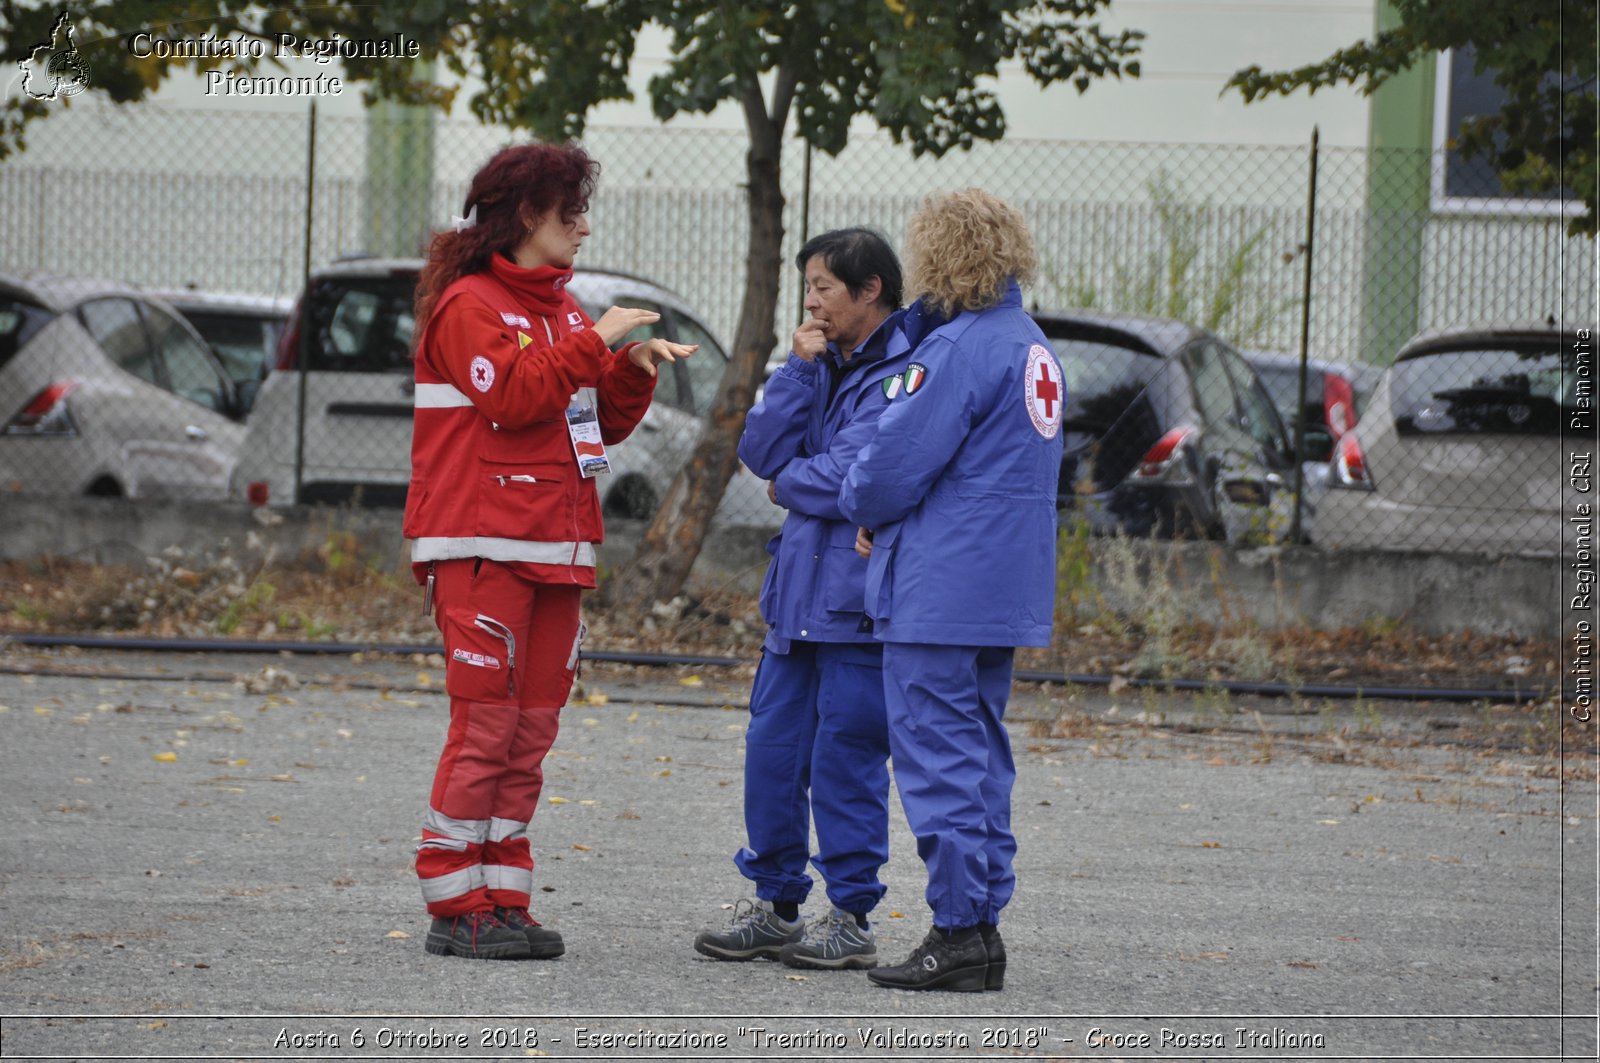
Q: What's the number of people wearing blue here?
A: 2